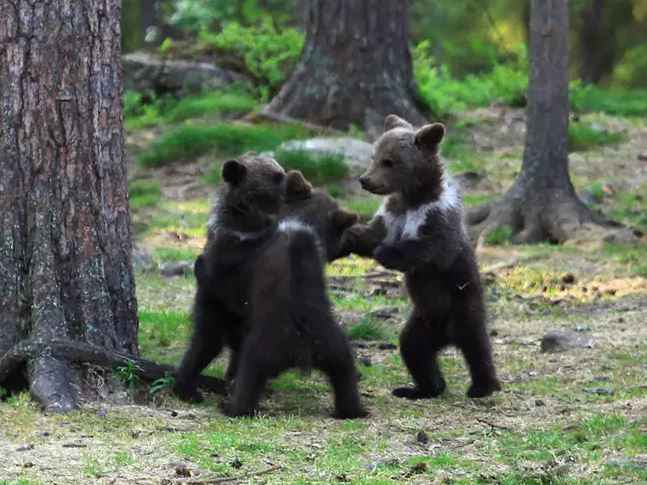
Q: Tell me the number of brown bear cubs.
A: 3